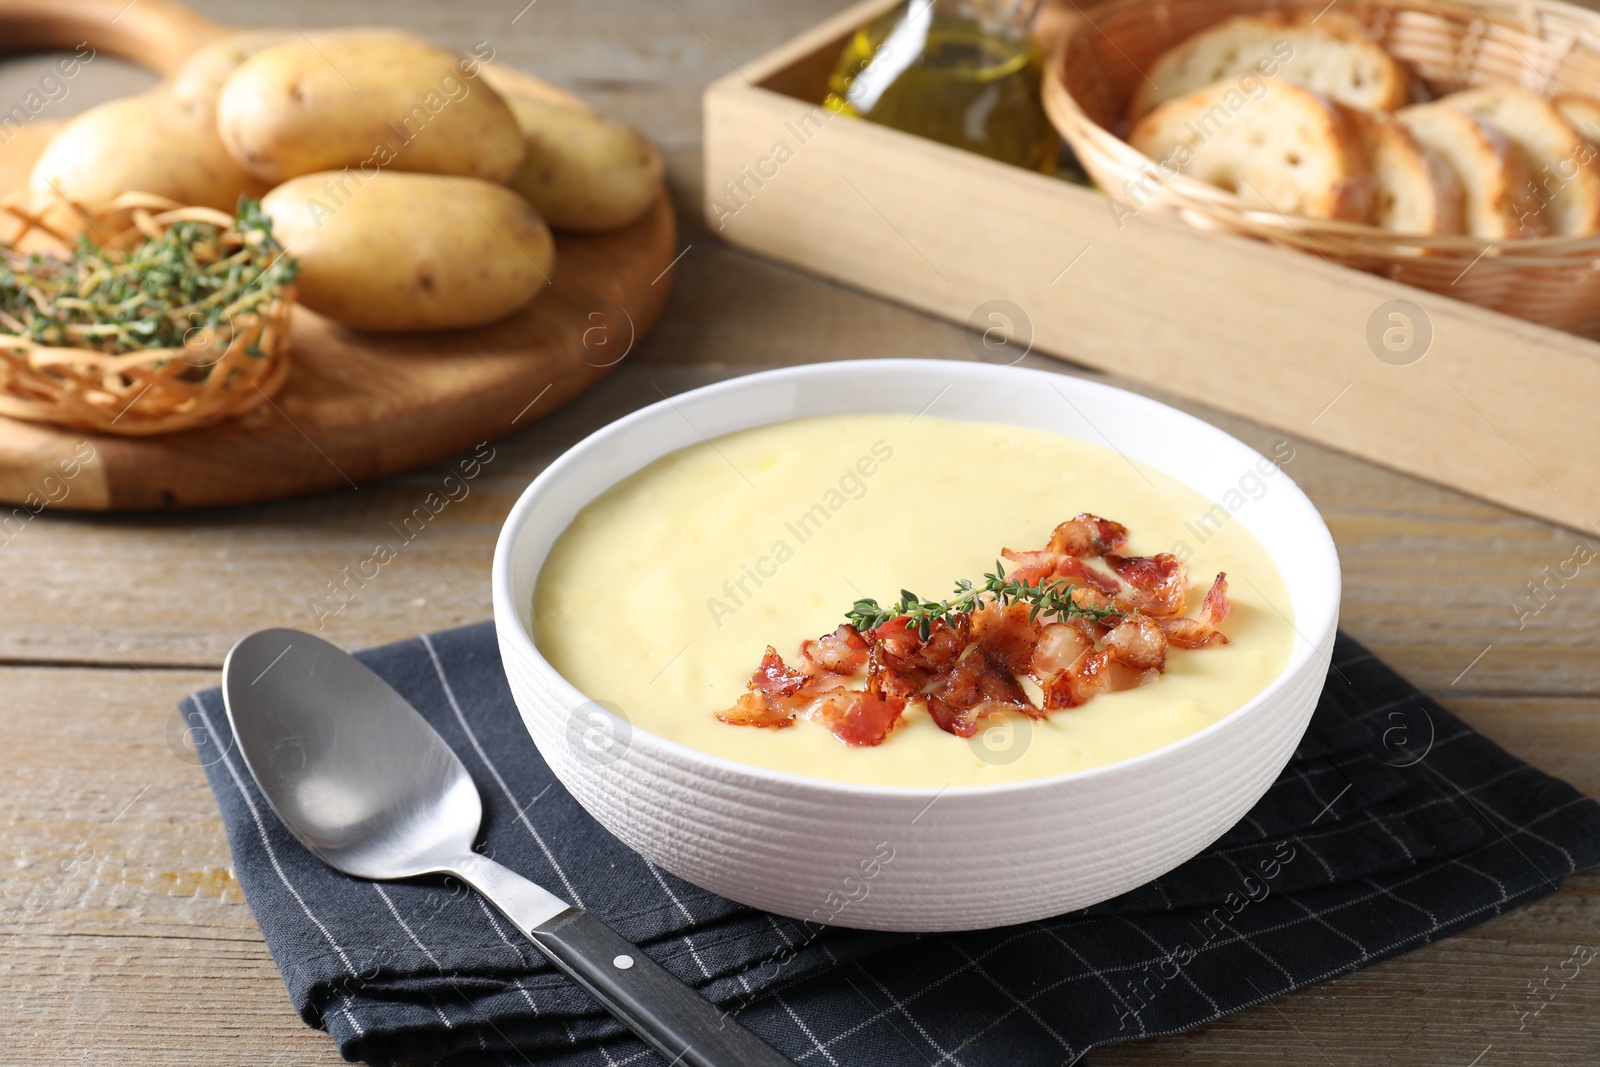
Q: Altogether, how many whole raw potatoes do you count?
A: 5